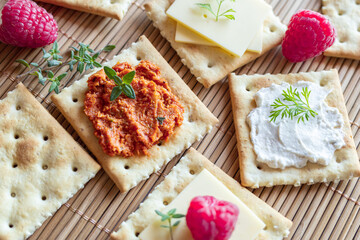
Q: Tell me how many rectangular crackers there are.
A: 7